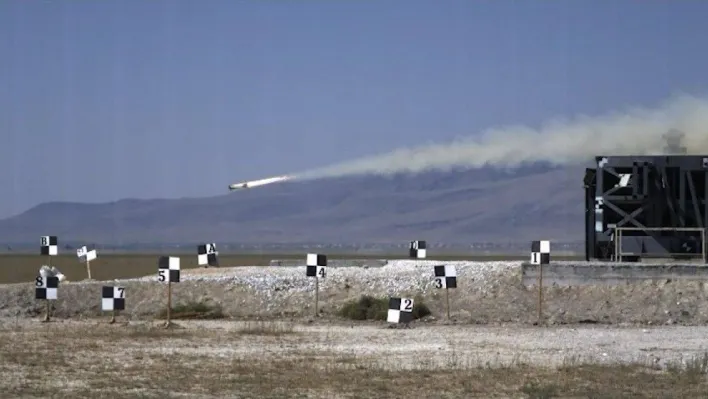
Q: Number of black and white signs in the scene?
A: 11